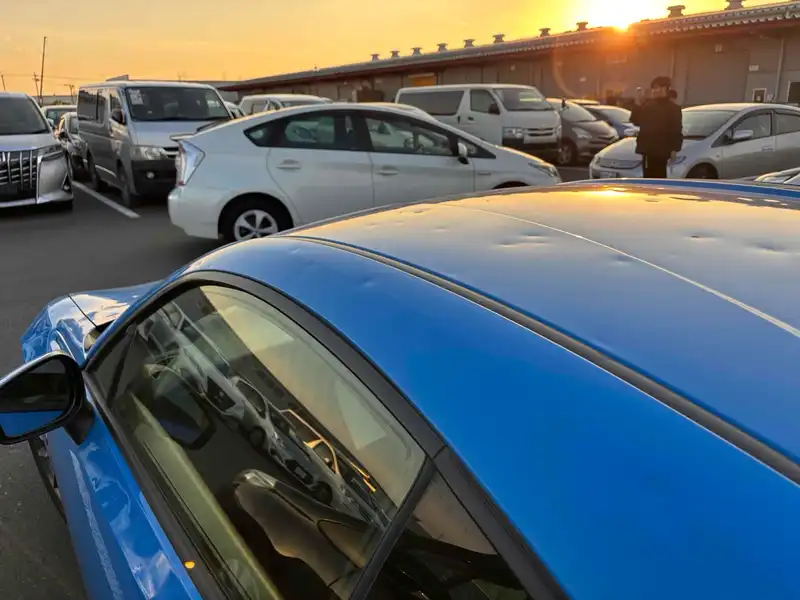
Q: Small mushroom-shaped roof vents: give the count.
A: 10